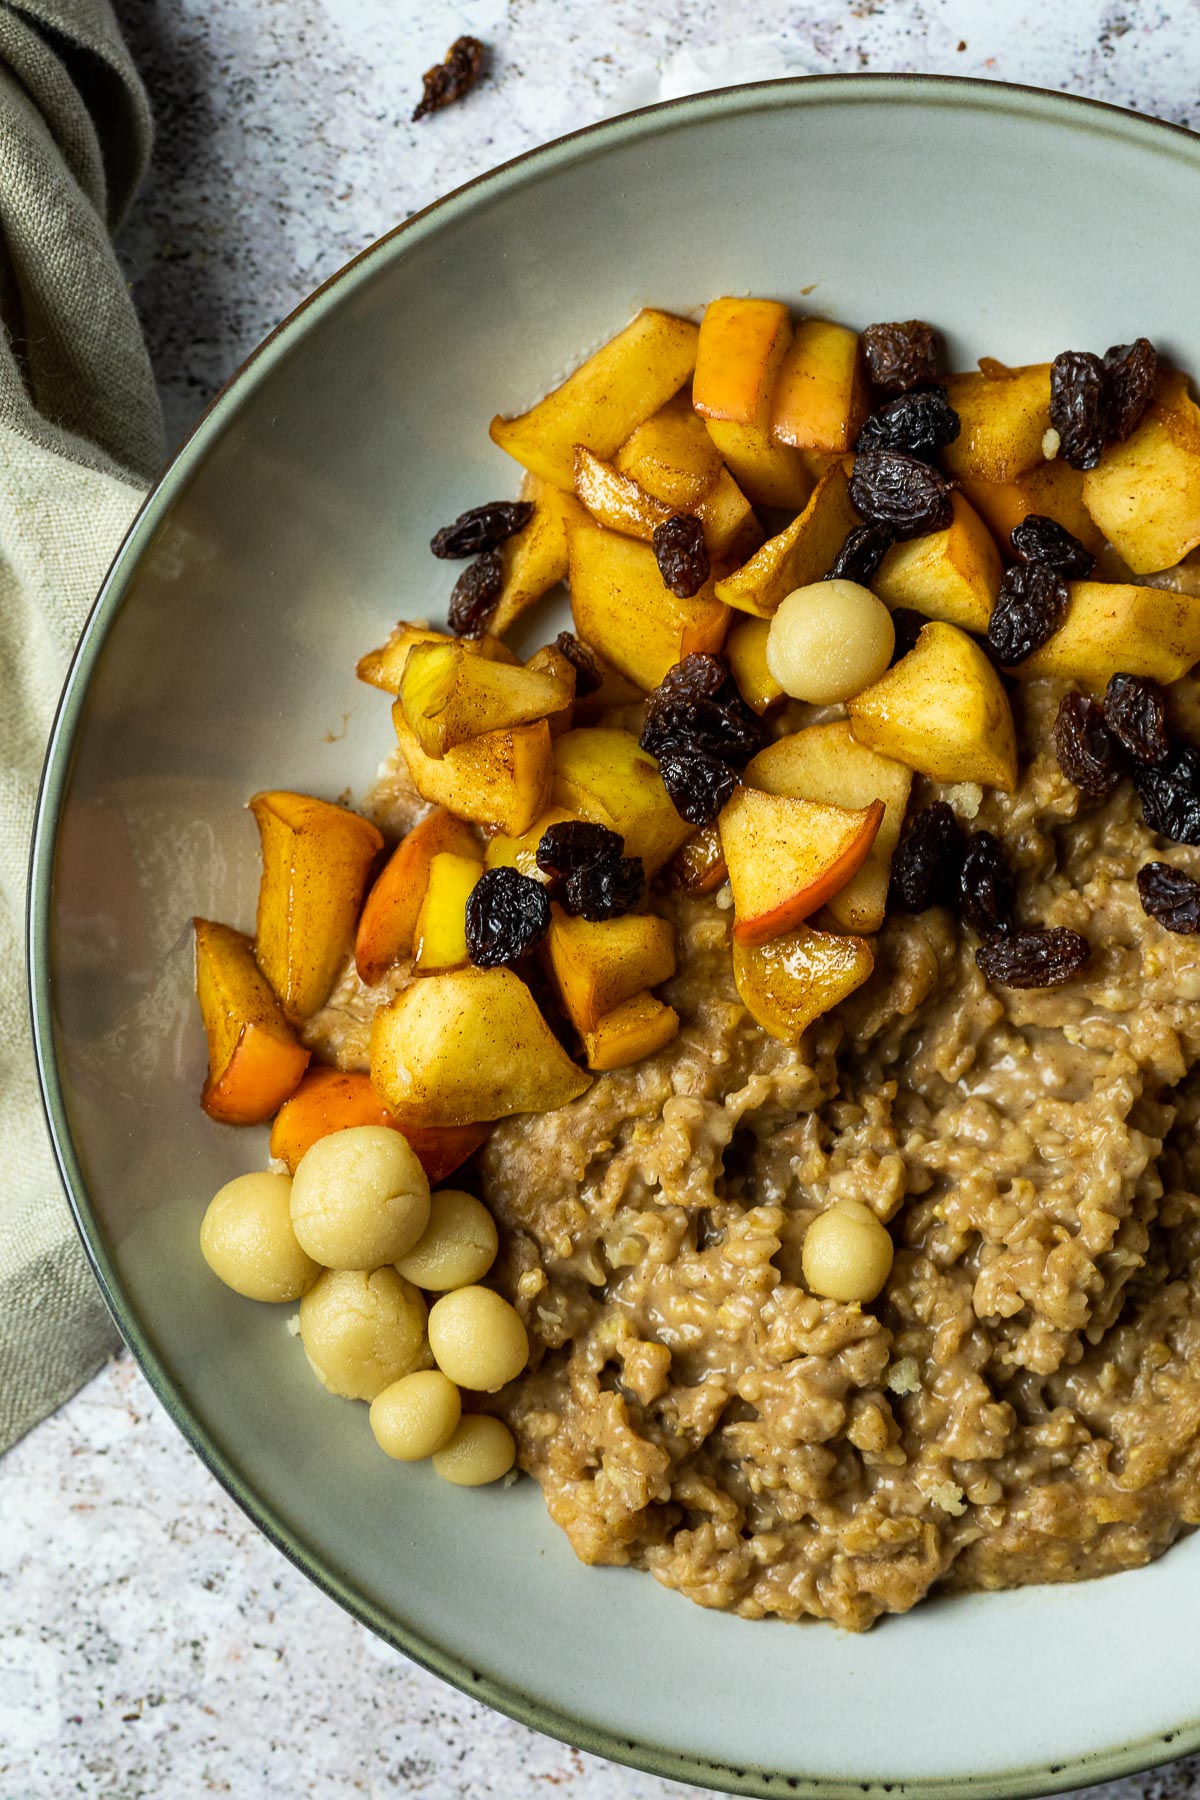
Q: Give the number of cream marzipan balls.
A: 9